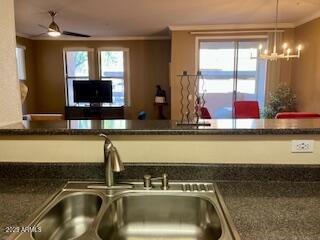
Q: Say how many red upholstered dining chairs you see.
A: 3